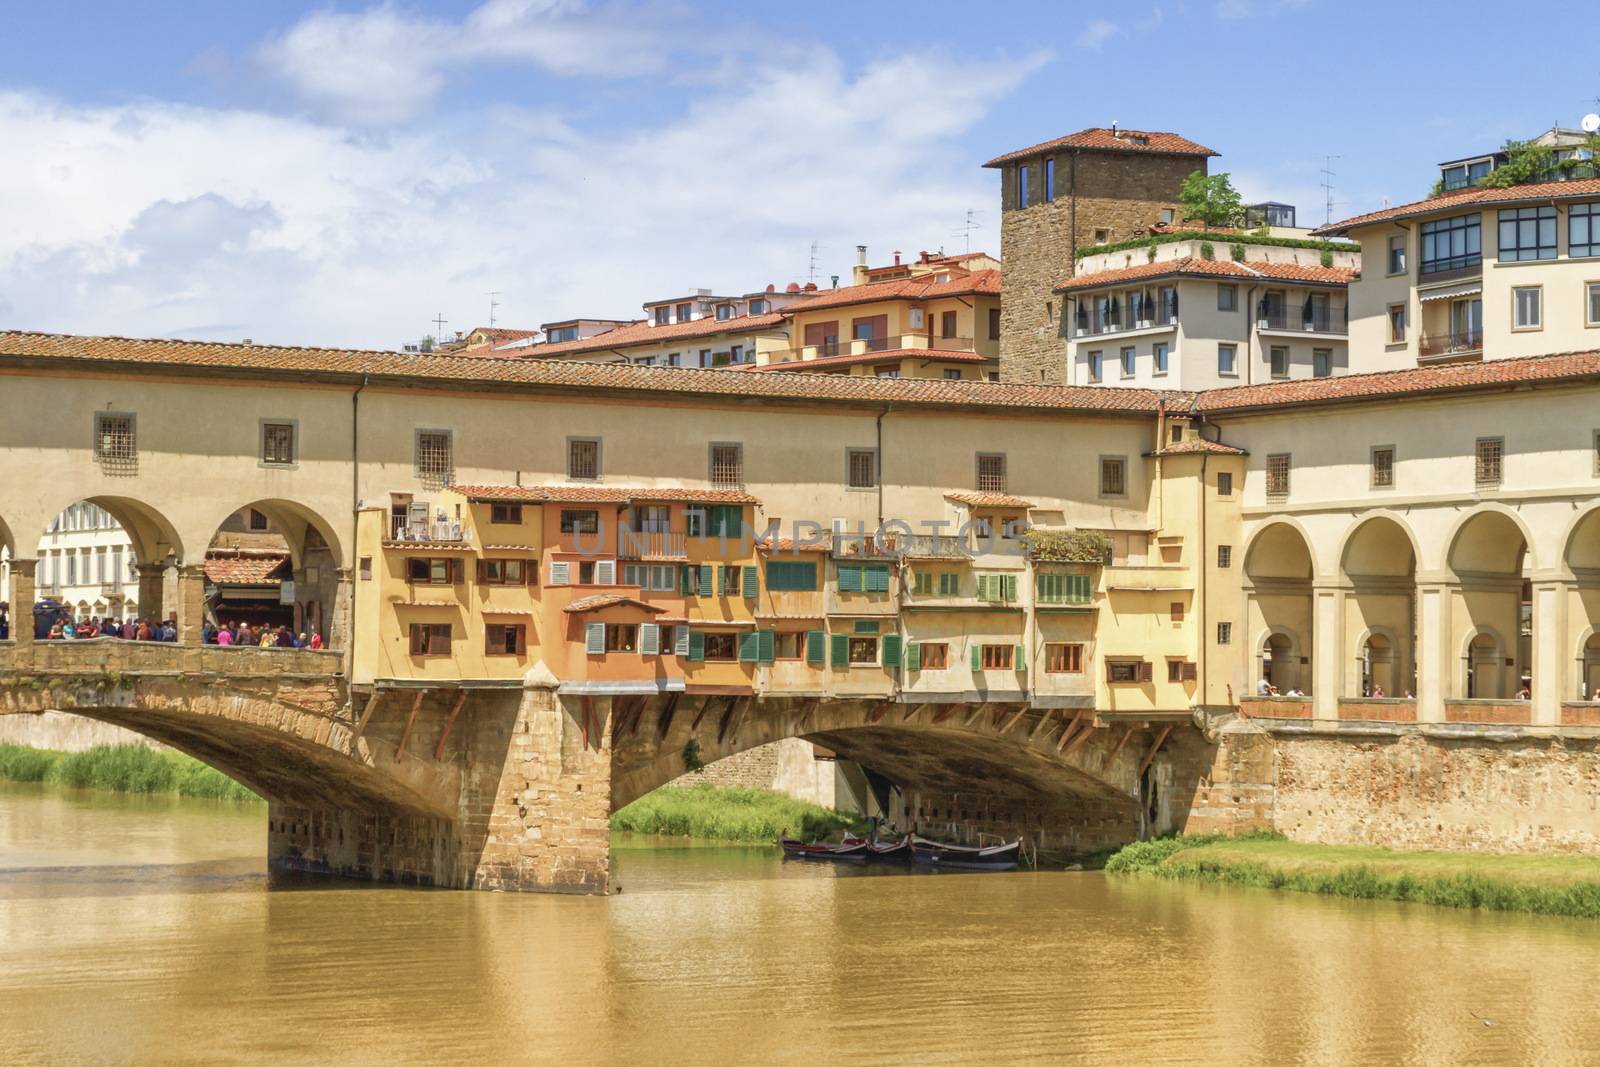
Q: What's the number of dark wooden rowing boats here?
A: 3